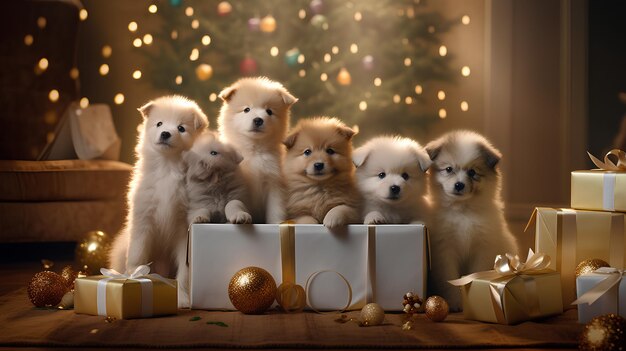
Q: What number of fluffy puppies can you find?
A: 6